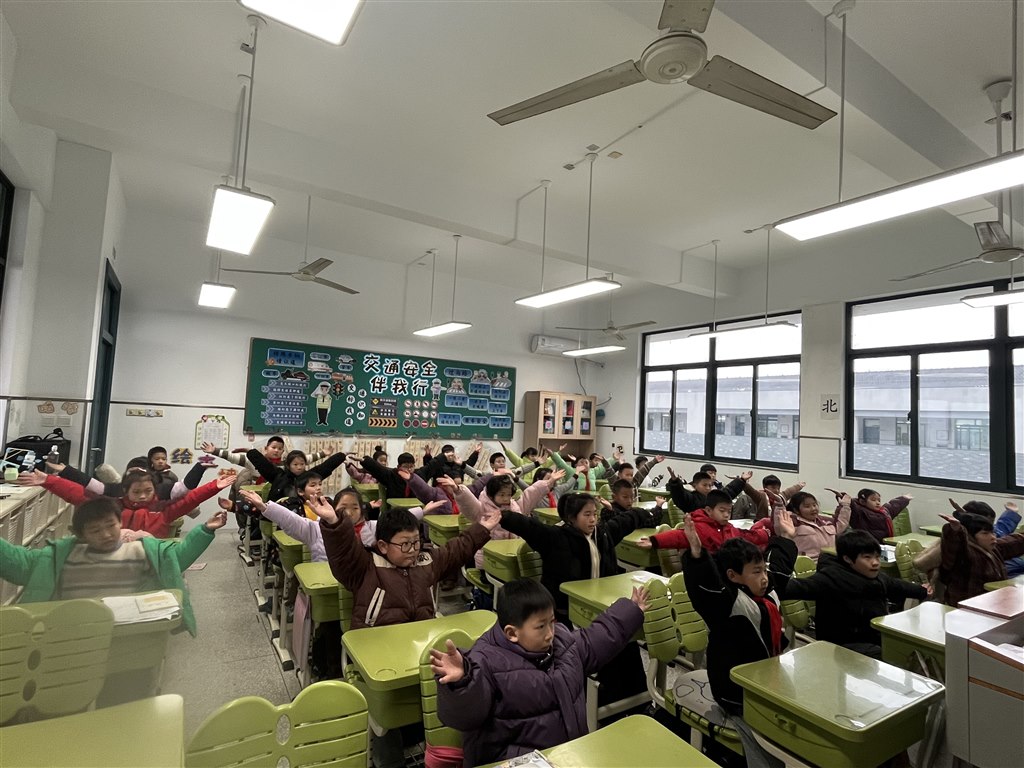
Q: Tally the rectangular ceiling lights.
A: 9